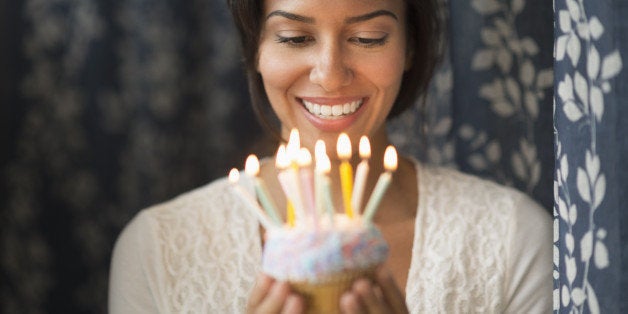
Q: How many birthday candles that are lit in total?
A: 10